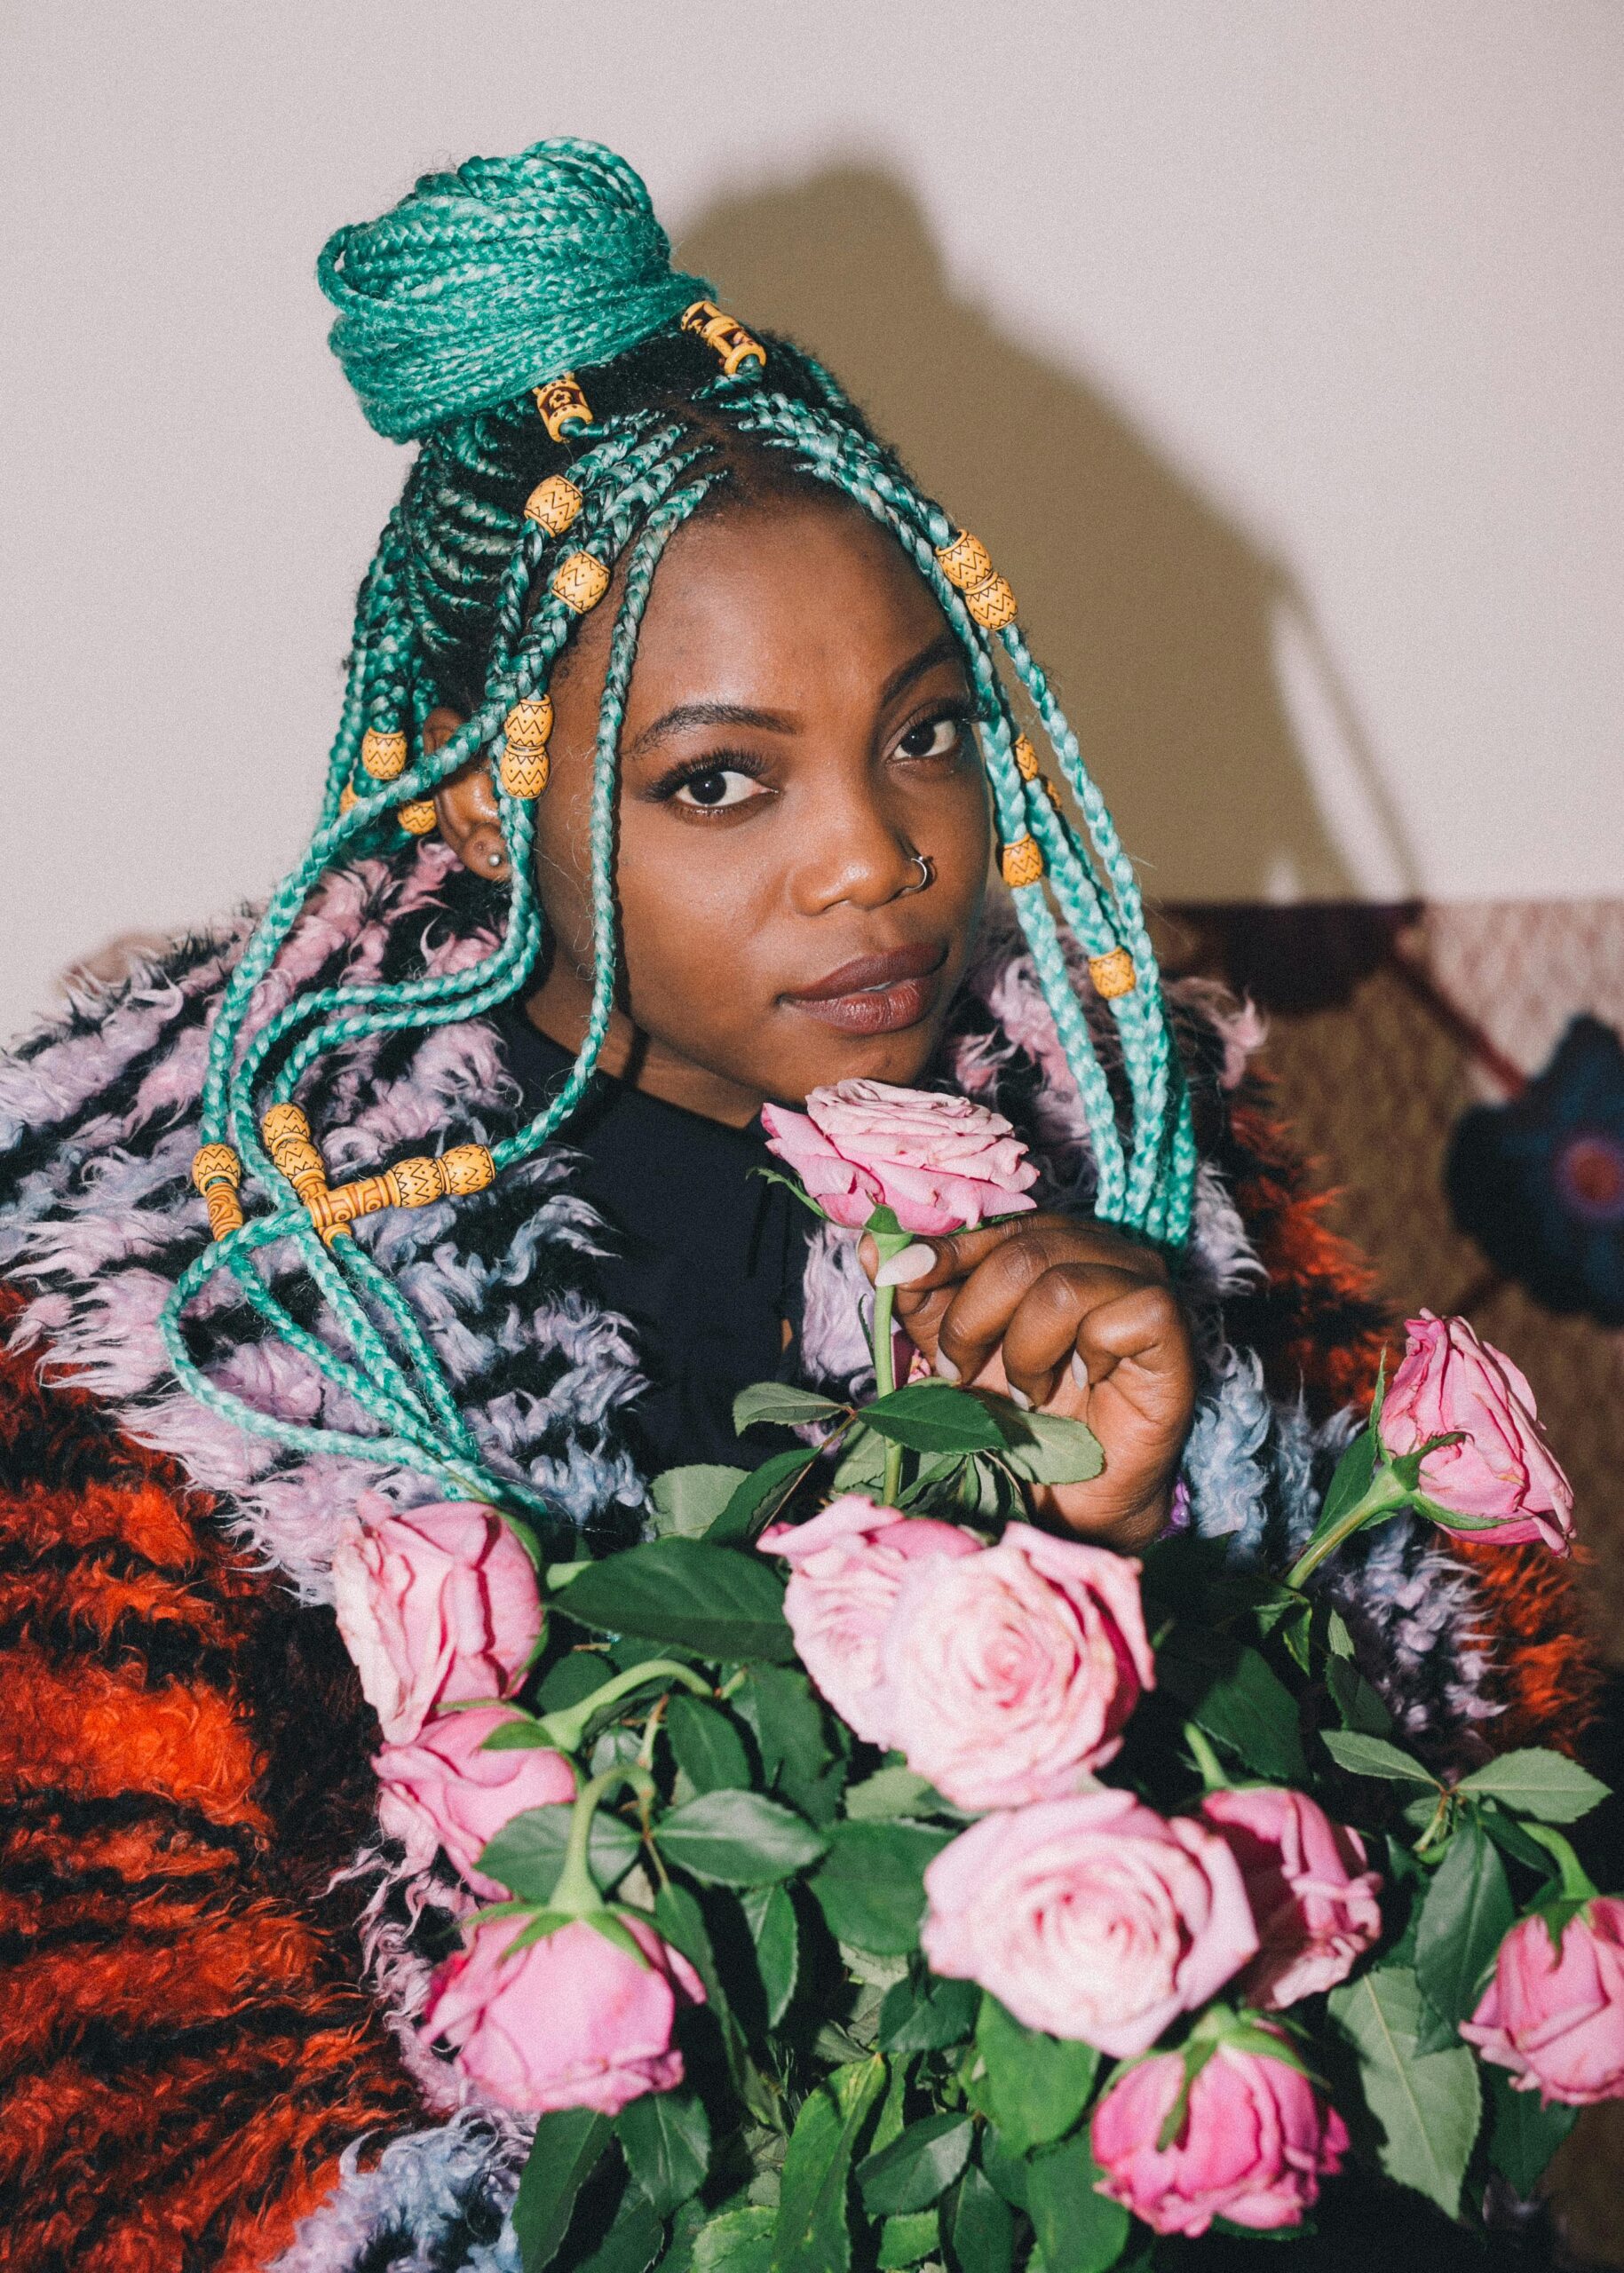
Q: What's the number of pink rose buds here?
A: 11